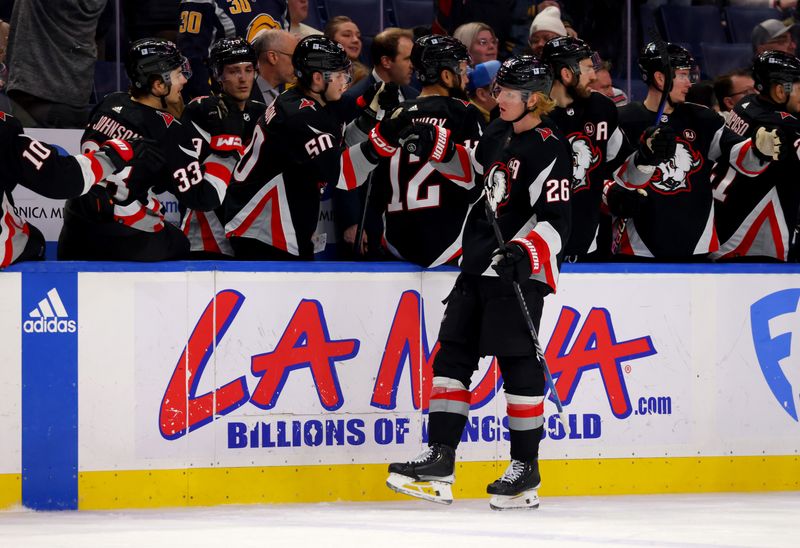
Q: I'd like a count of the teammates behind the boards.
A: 8